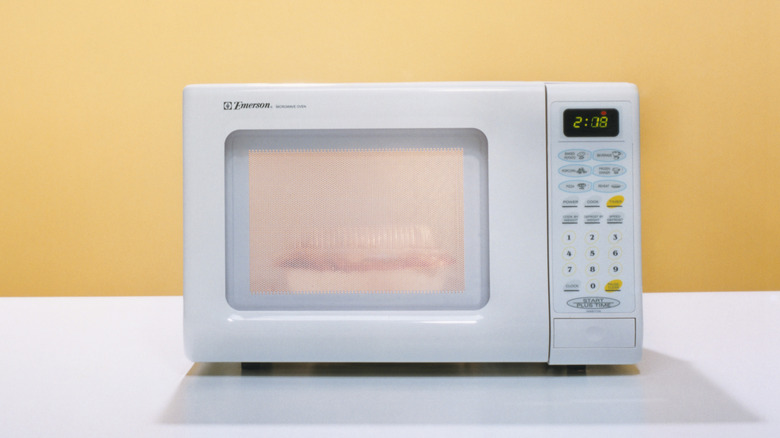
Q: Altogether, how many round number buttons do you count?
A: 10